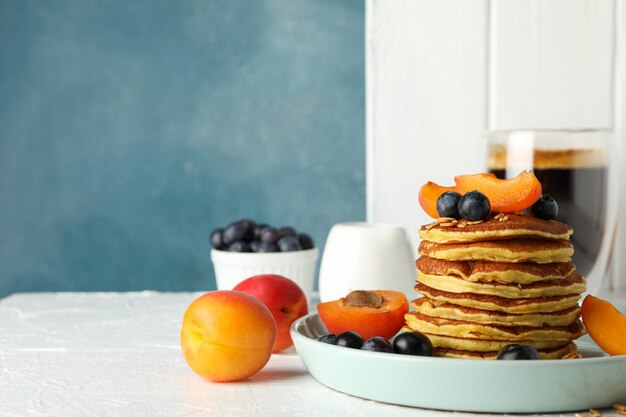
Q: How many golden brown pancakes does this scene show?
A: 9